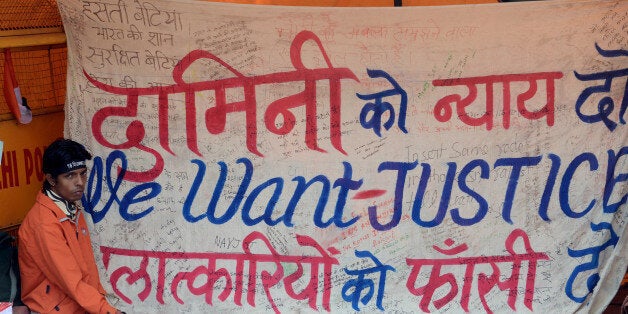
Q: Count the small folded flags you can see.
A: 1